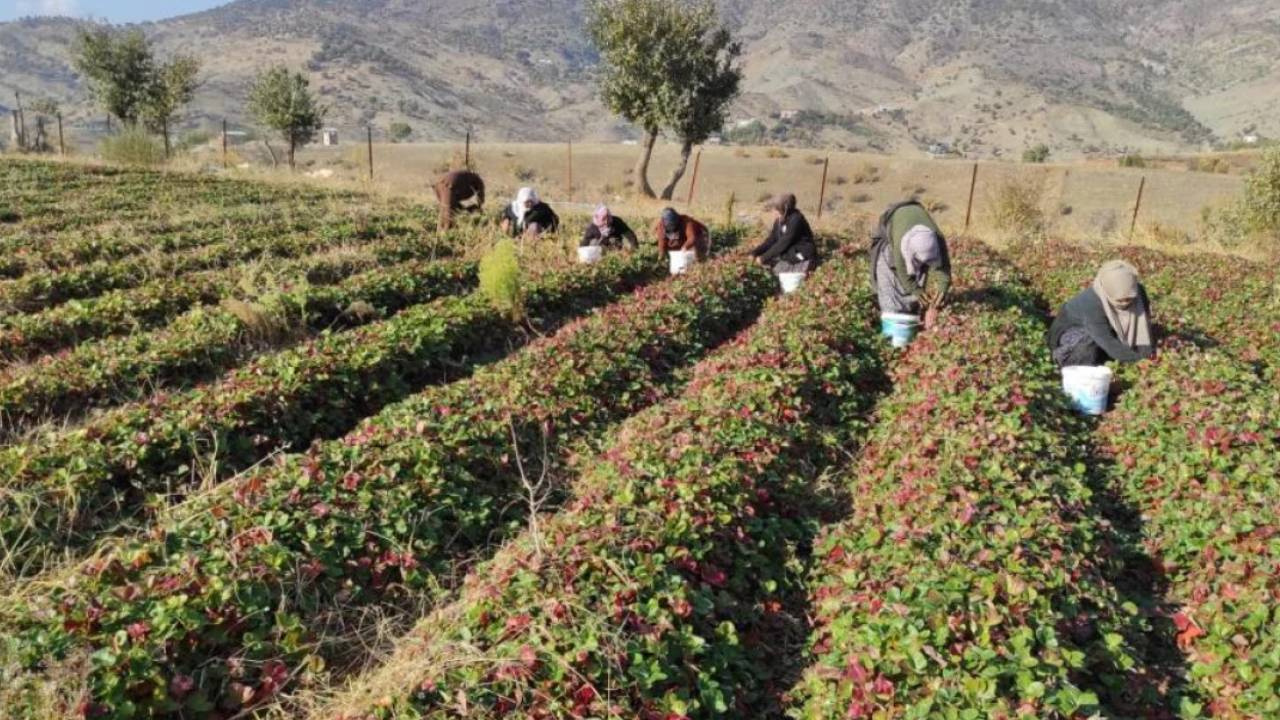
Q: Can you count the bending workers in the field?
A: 7